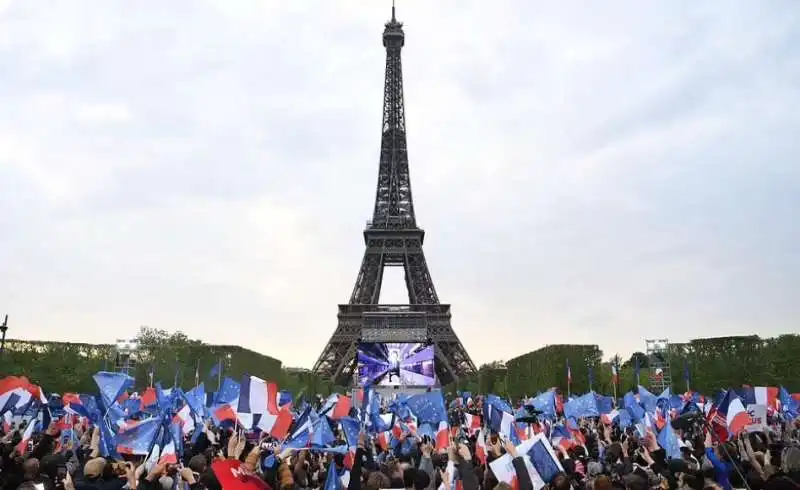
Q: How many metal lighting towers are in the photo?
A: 2